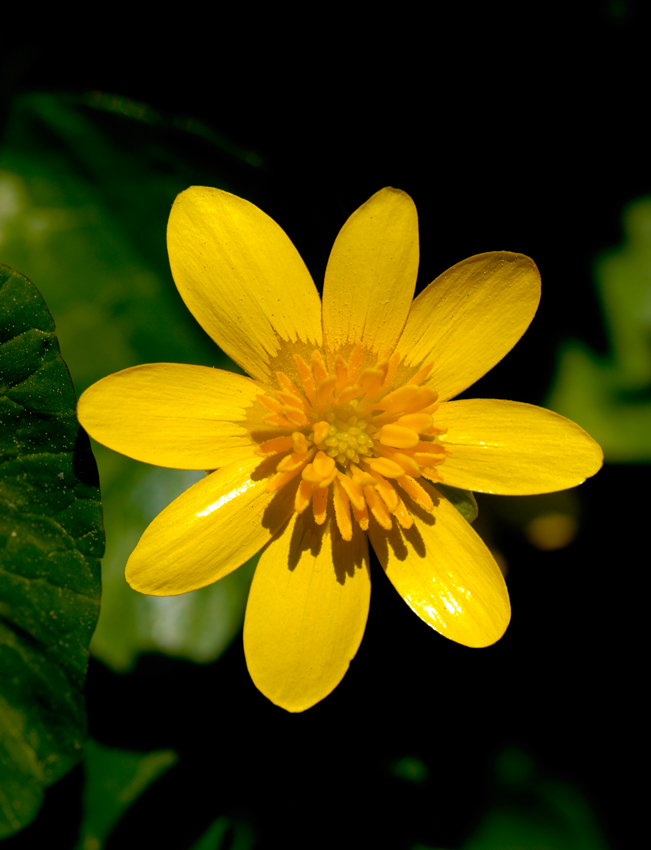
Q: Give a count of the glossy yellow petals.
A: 8